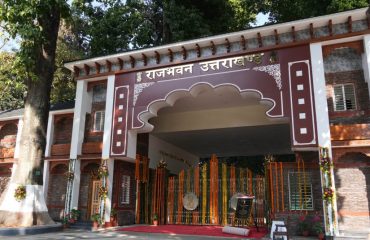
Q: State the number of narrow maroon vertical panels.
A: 2